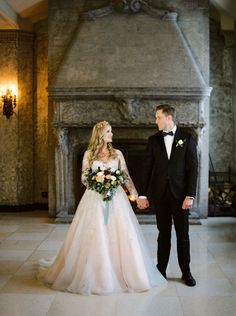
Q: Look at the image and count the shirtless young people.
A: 0